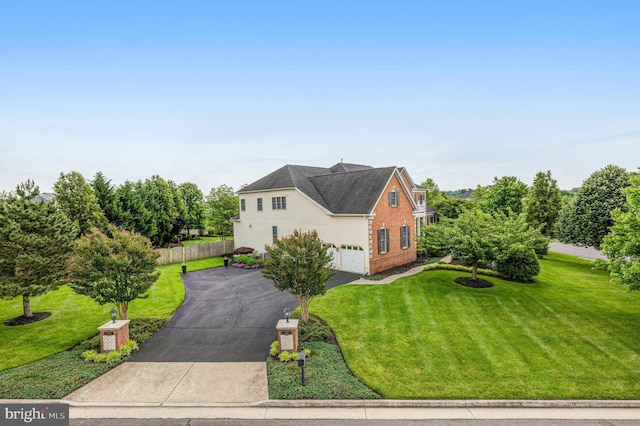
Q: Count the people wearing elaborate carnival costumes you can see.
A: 0